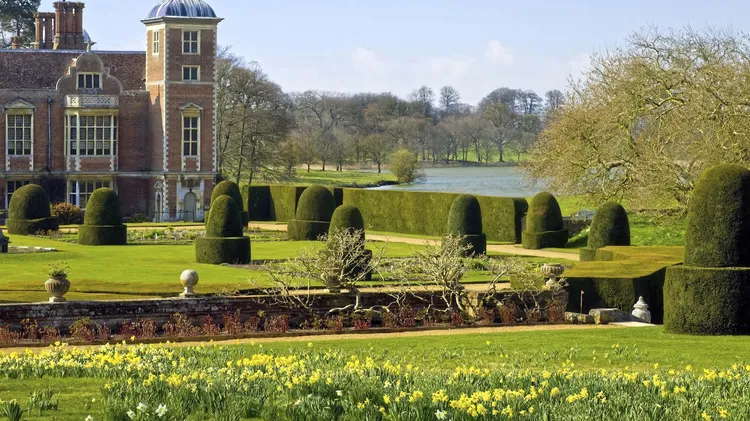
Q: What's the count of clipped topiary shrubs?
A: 10